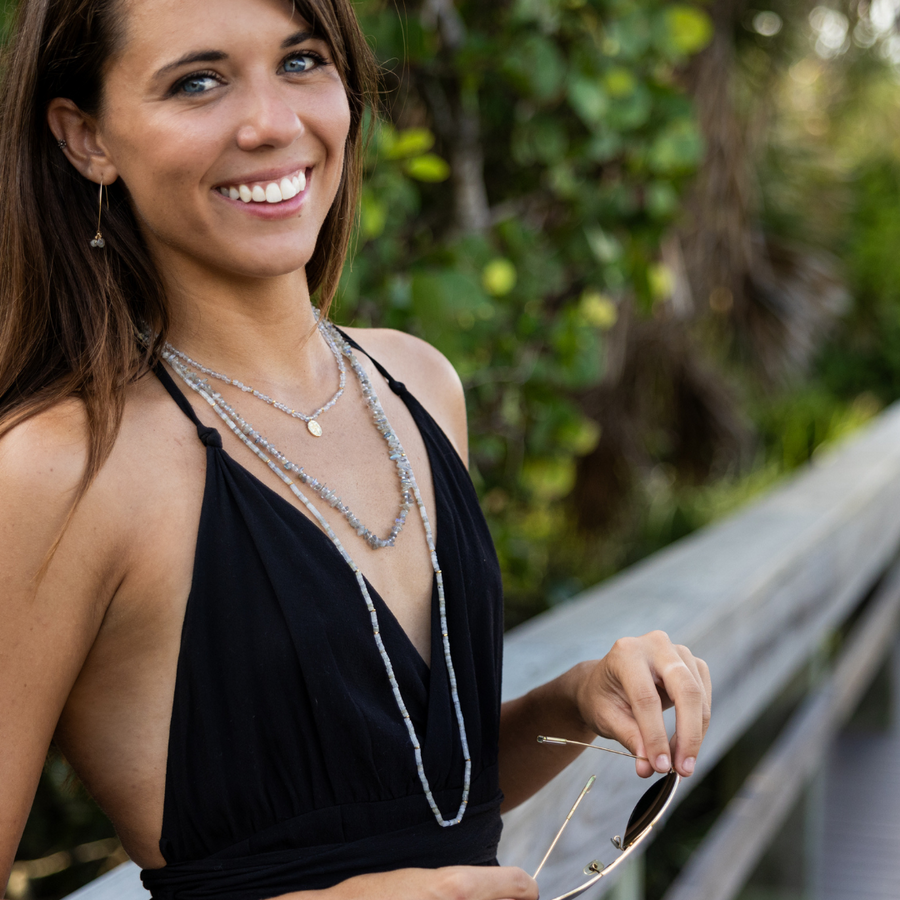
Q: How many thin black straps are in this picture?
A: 2